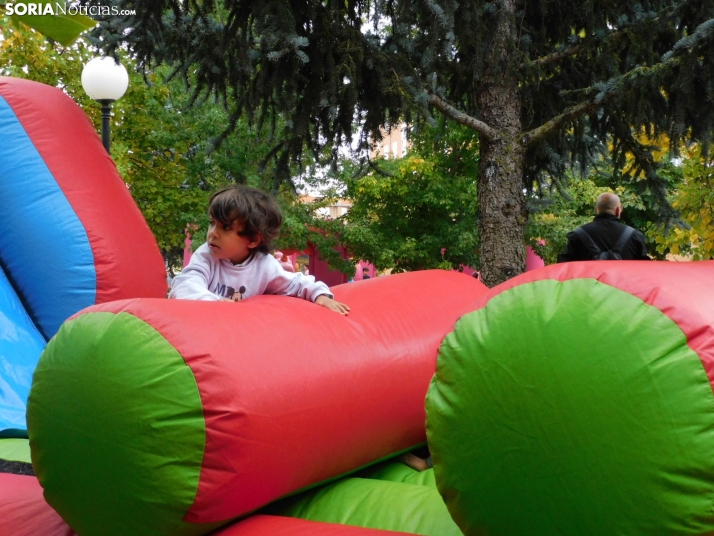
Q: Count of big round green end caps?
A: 2